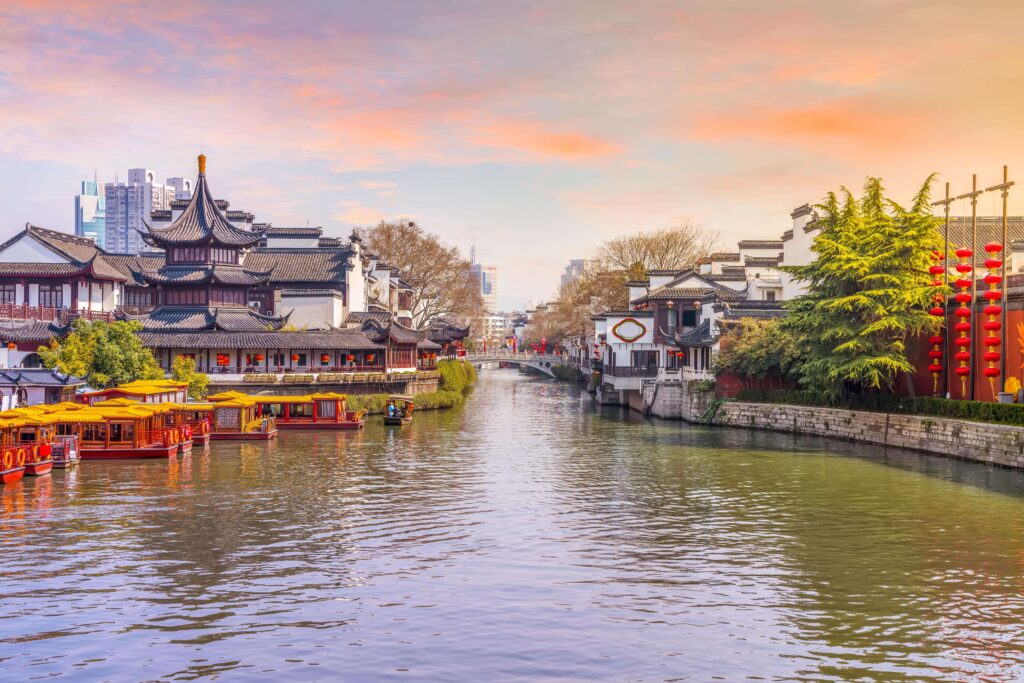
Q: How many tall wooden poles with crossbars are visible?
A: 3